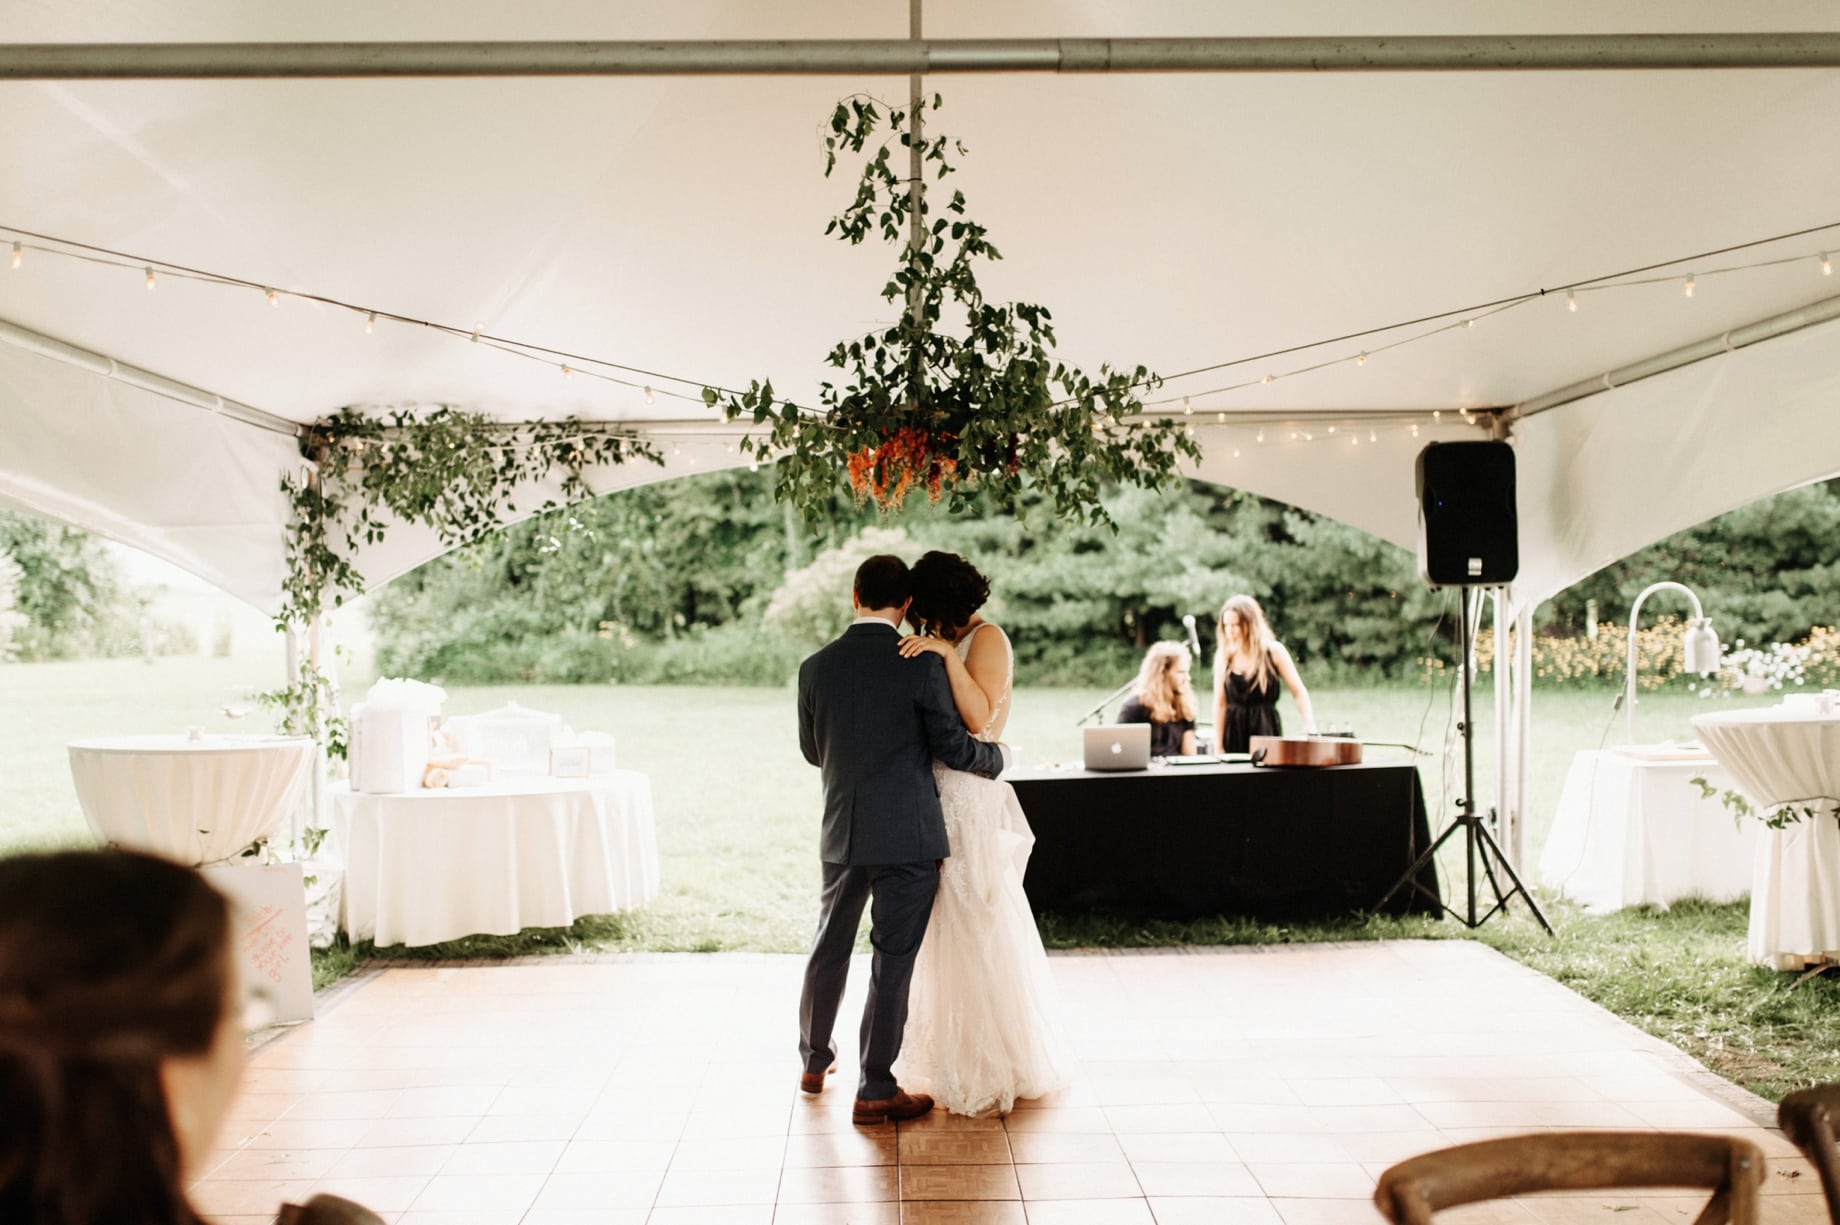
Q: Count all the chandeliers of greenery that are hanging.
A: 1